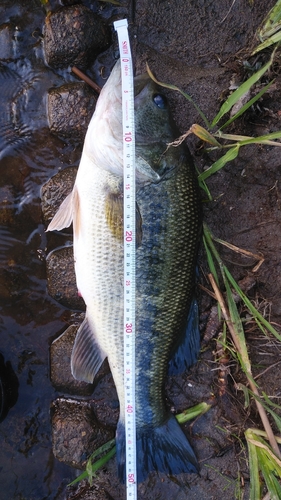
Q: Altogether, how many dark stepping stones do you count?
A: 6